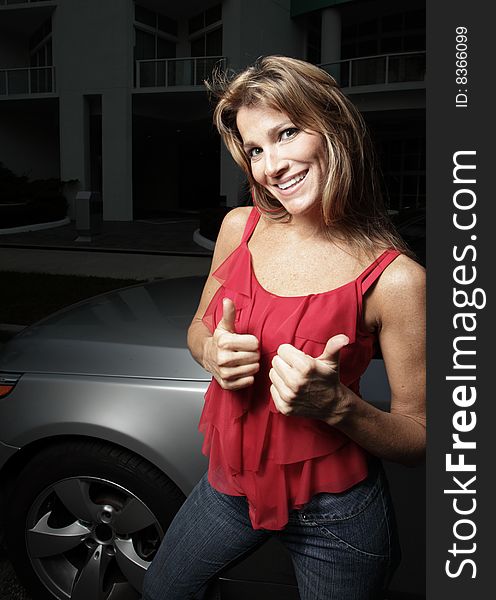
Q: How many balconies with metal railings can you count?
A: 3